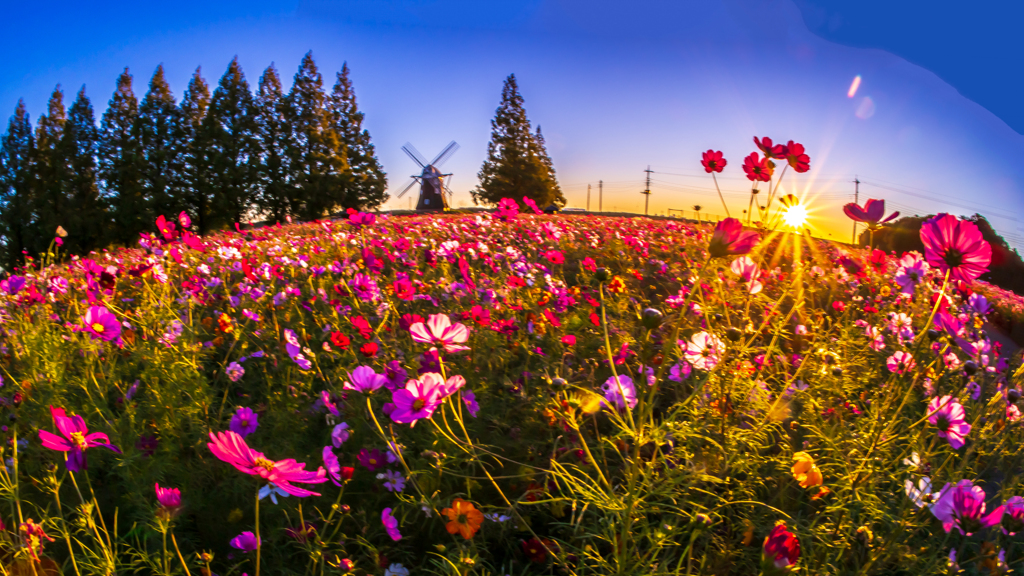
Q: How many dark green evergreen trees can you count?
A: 12